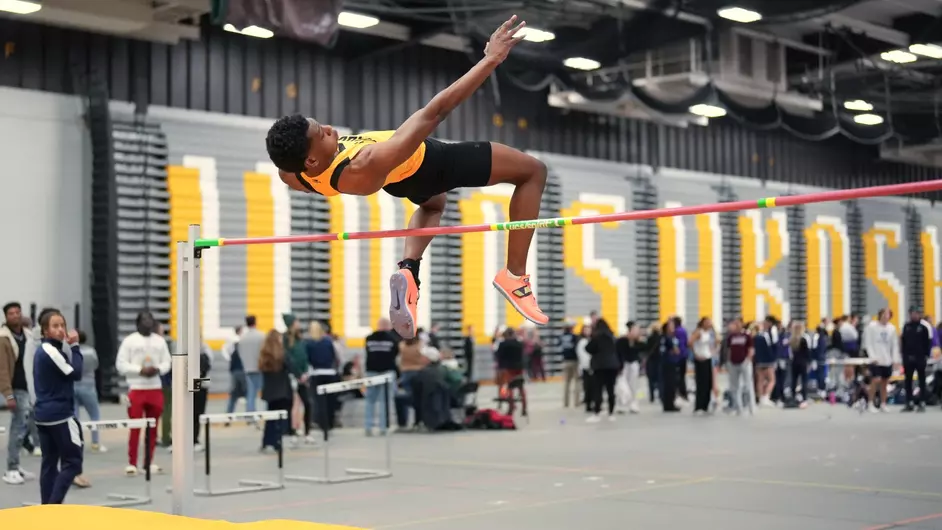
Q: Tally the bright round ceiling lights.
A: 11